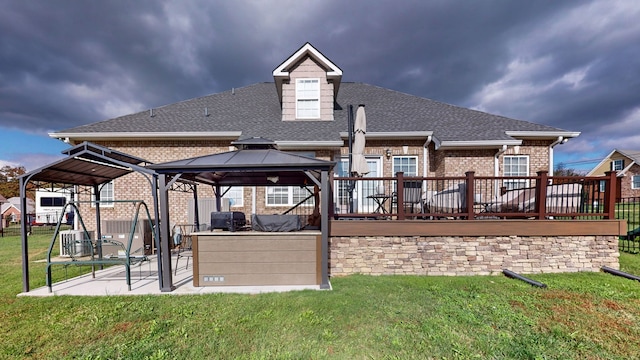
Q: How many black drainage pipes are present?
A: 2